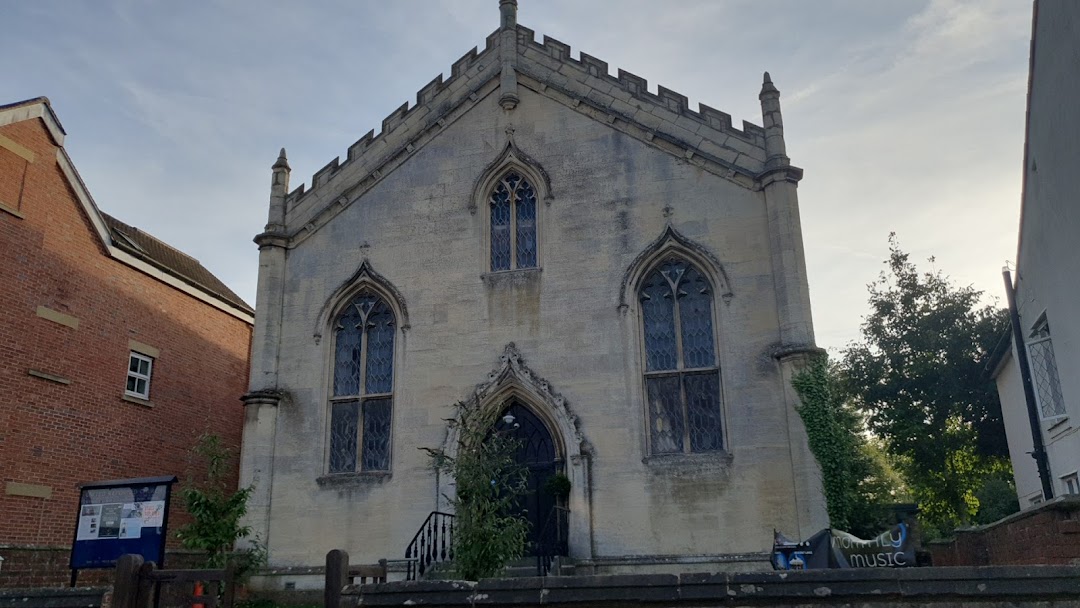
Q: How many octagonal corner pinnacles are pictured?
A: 2